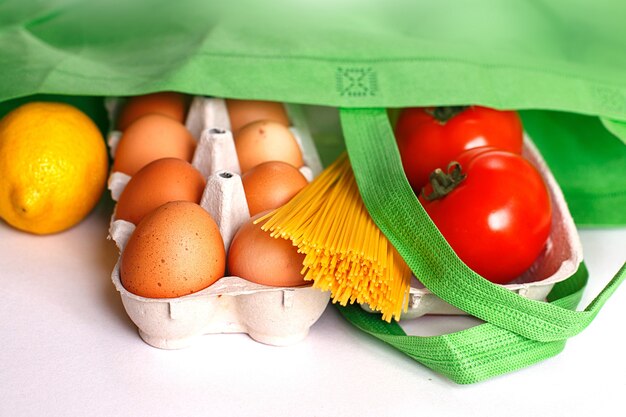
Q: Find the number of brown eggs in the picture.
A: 8